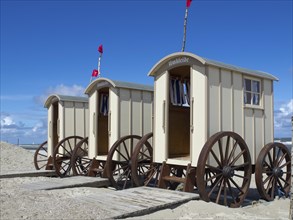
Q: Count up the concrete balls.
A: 0